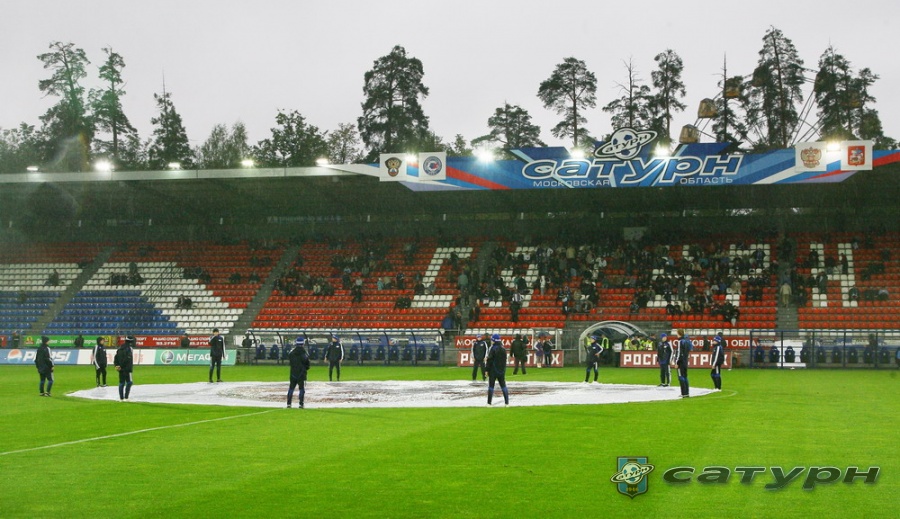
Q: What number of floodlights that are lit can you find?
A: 10